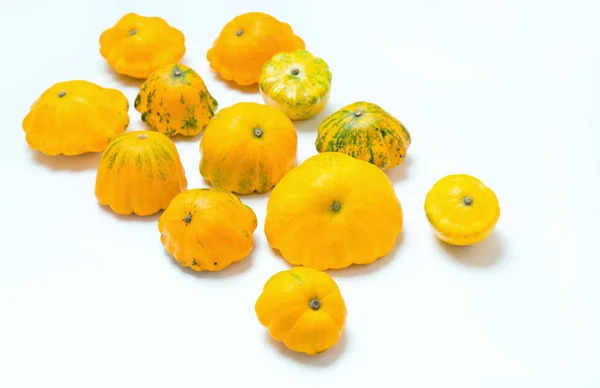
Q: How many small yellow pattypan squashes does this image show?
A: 12